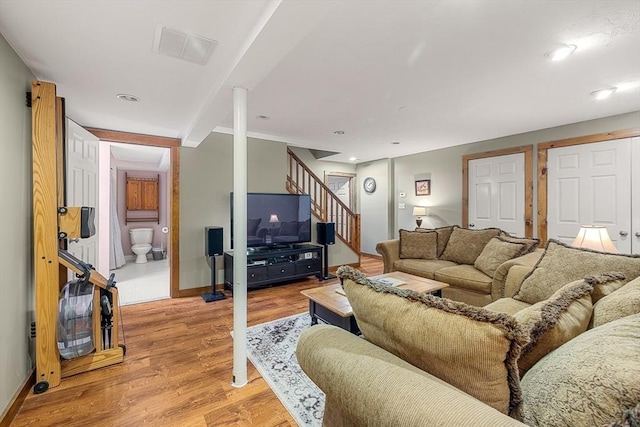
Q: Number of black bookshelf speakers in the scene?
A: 2